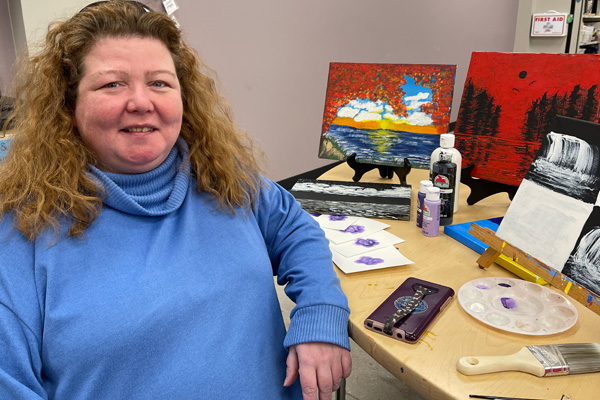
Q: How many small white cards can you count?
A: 4